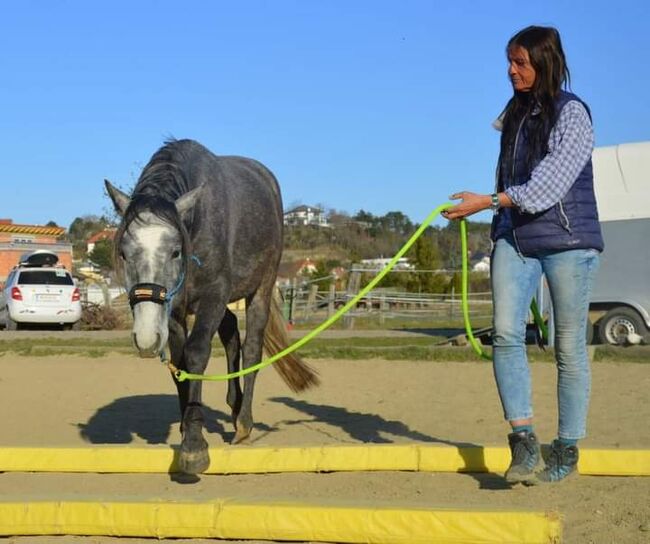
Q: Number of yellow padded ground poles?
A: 2